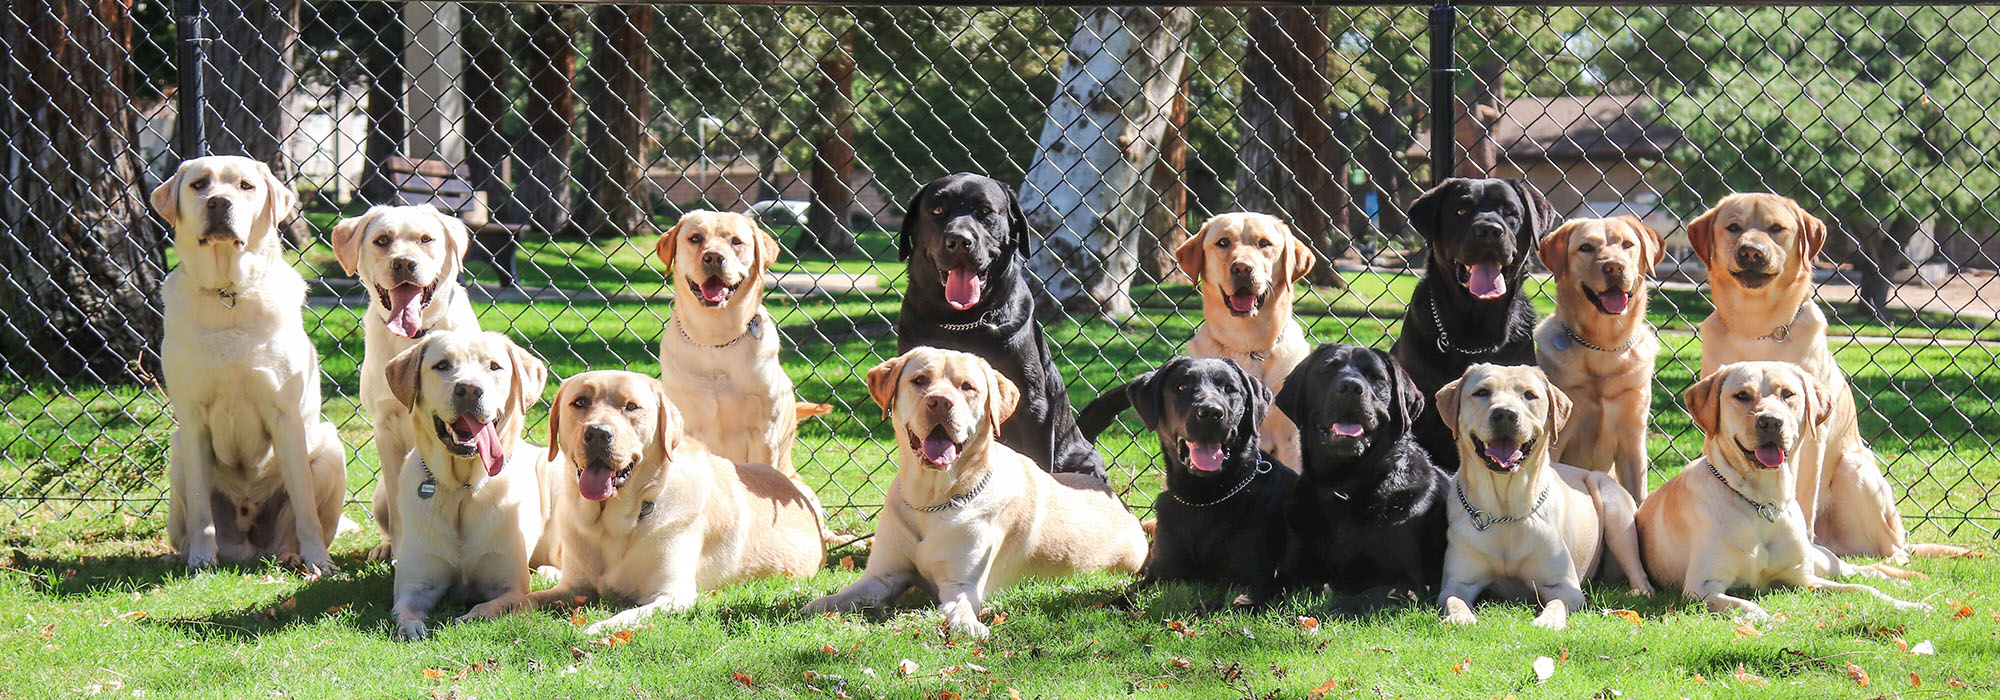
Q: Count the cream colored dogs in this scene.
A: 11